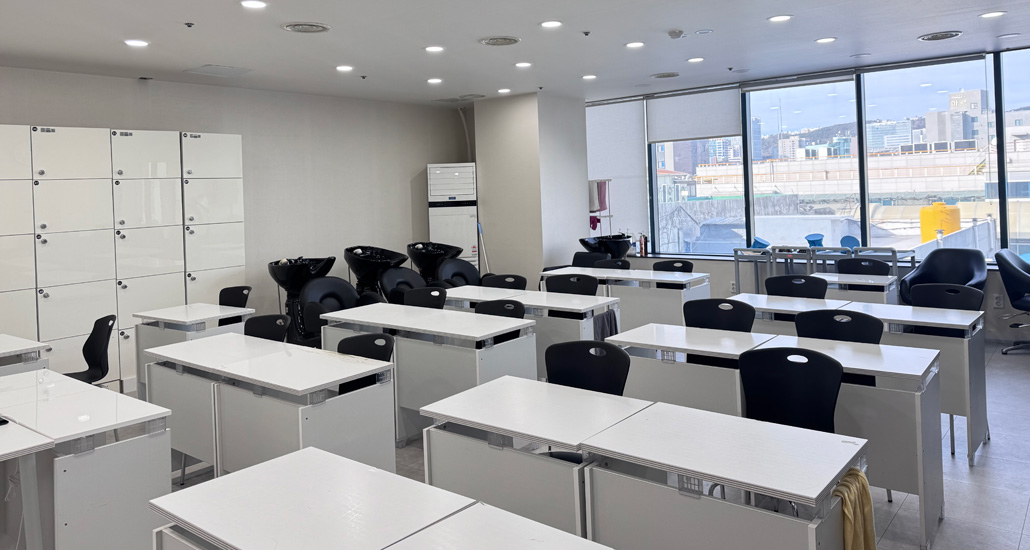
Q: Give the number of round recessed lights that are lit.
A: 14